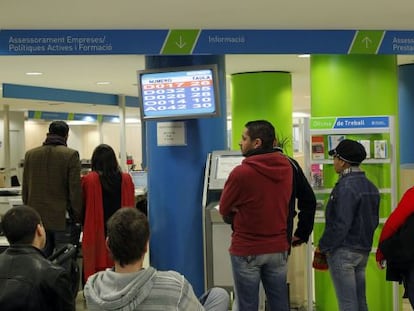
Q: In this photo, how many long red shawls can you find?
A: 1